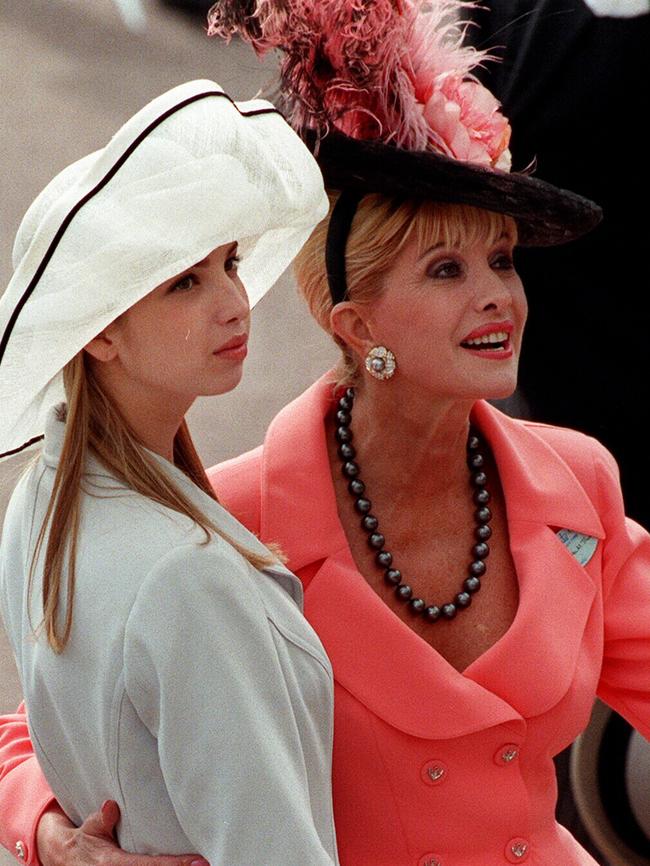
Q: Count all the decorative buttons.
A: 5